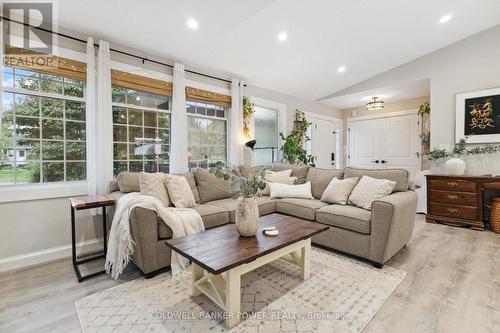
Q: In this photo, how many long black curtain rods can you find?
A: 1